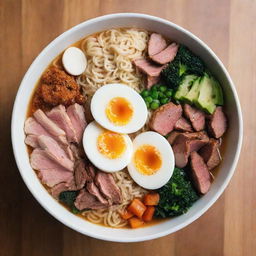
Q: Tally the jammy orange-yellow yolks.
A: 3